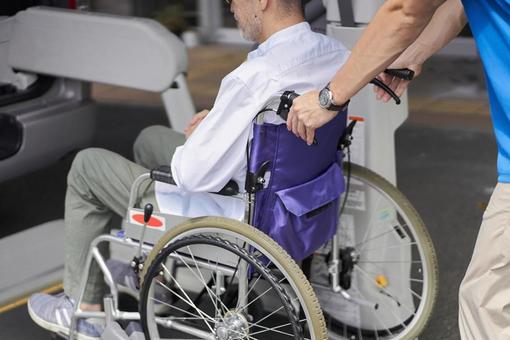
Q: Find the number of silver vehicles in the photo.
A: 1